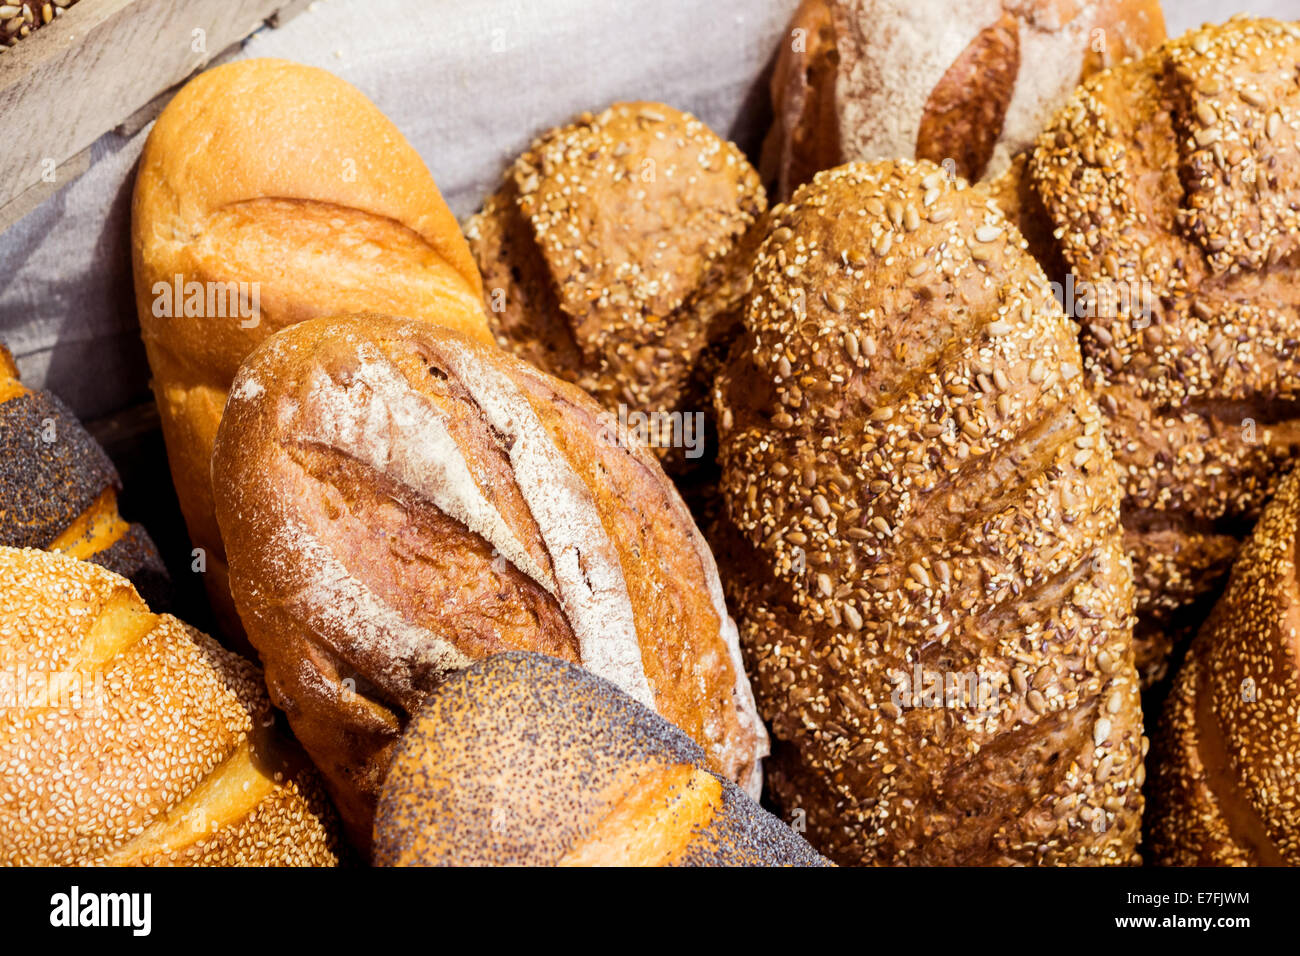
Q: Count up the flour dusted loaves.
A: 2